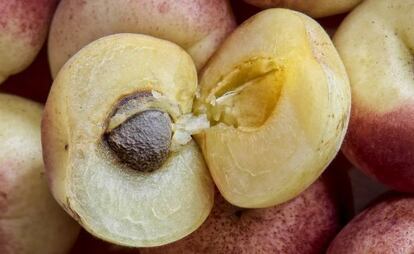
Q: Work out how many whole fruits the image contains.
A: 7